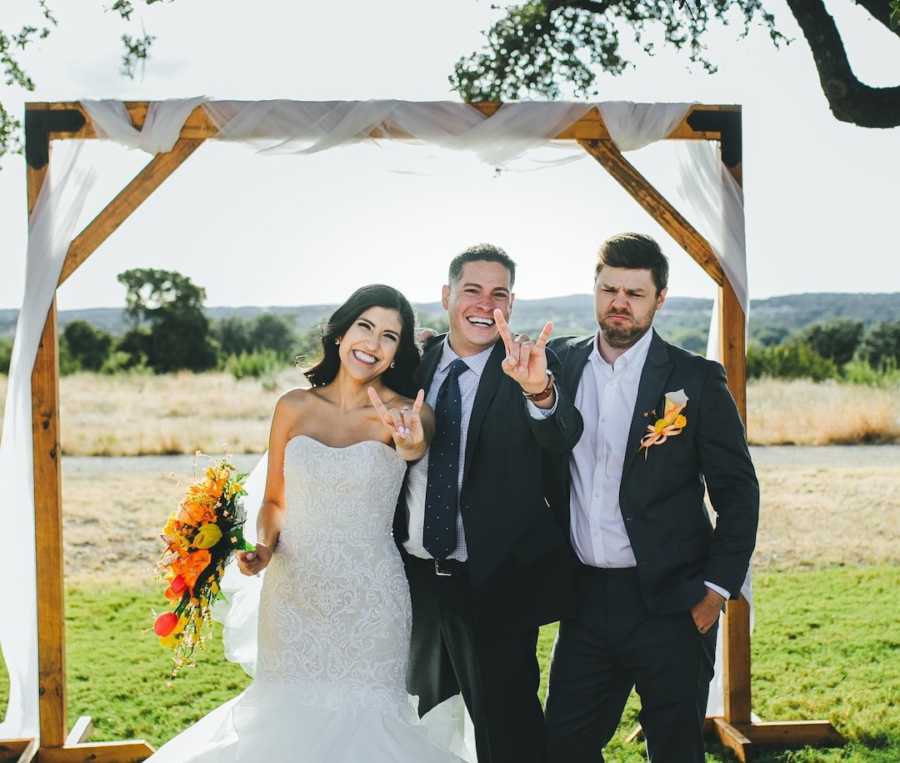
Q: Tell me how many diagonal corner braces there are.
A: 2